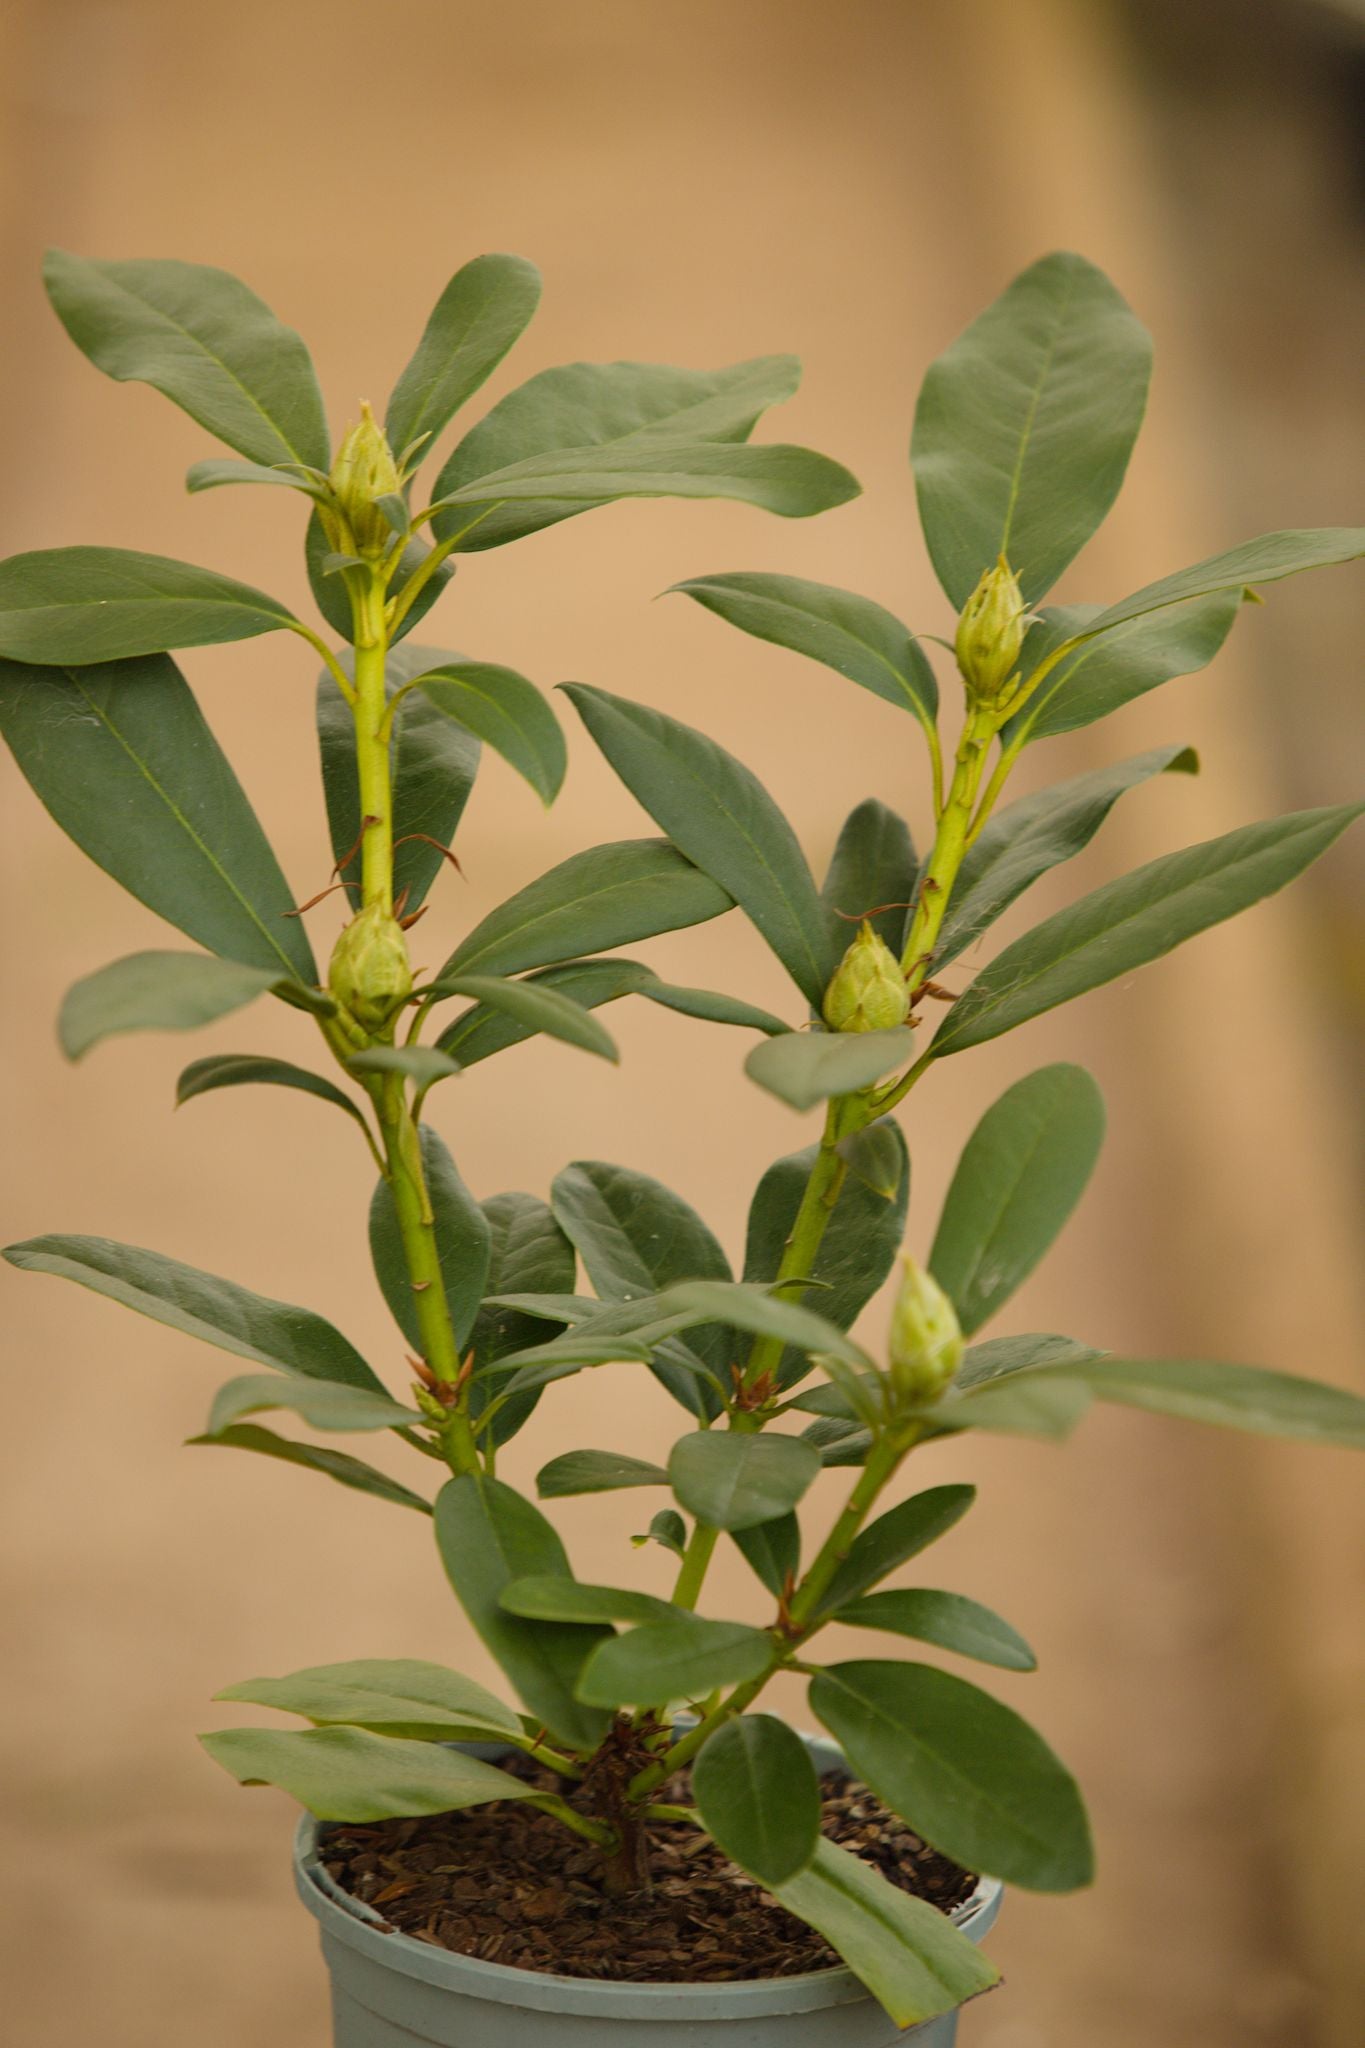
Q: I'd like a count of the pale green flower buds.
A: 5